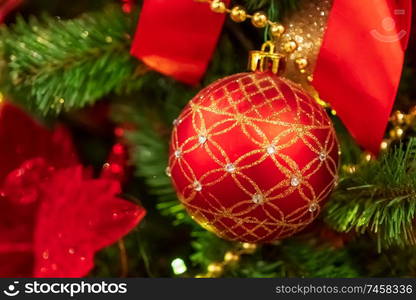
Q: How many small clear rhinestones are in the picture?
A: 11